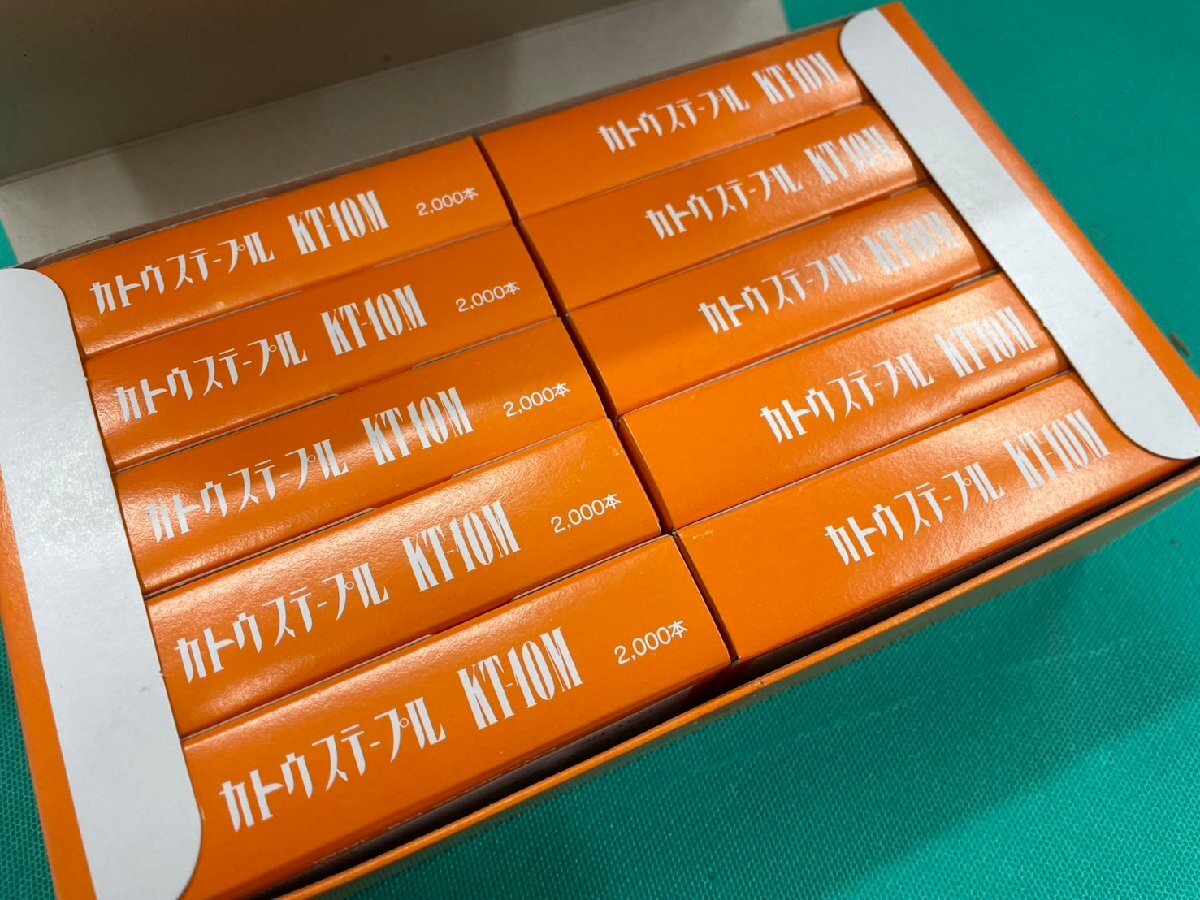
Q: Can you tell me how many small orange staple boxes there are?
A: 10